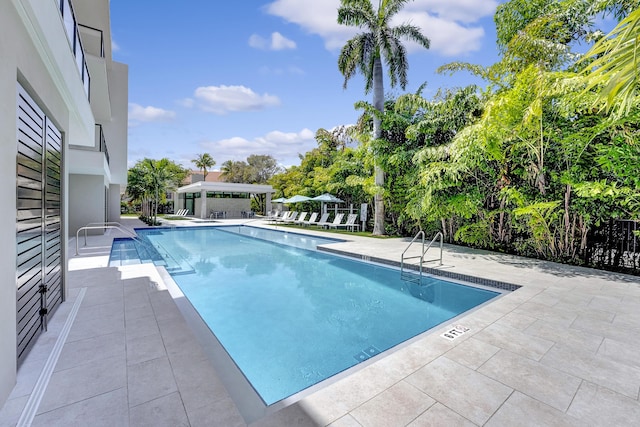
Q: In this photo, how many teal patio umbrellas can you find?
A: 3